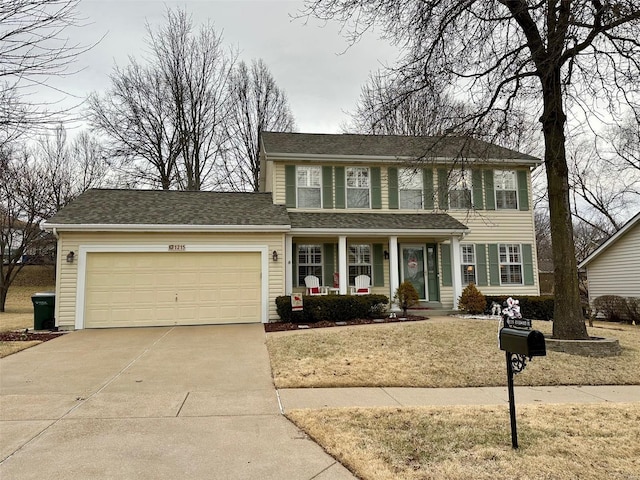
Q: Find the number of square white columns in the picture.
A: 4